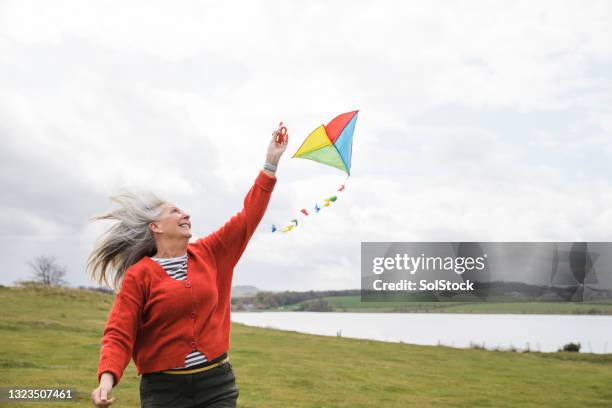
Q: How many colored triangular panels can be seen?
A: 4